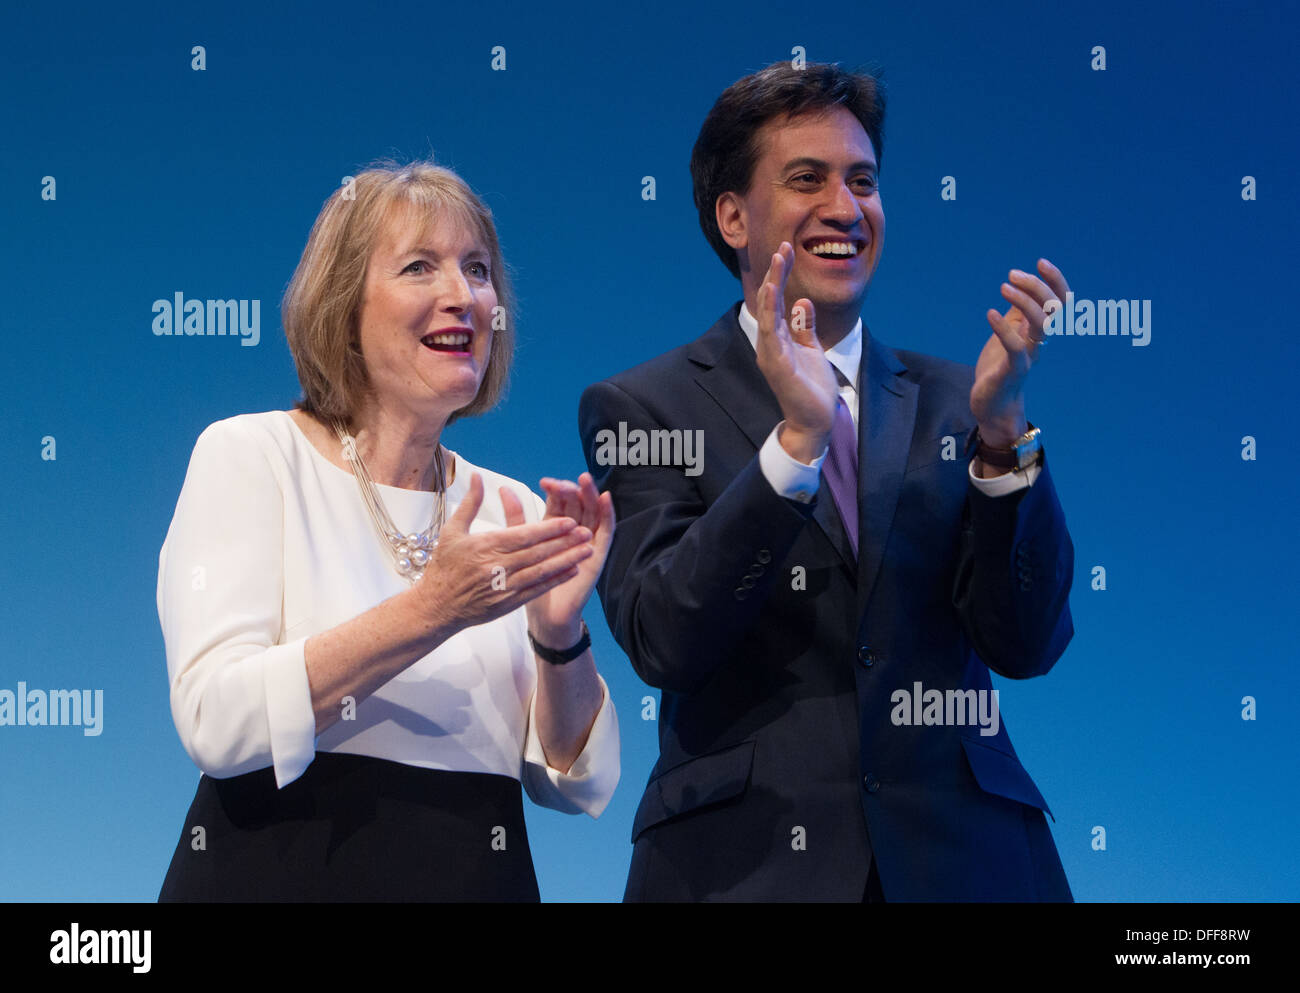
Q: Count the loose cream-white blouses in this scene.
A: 1